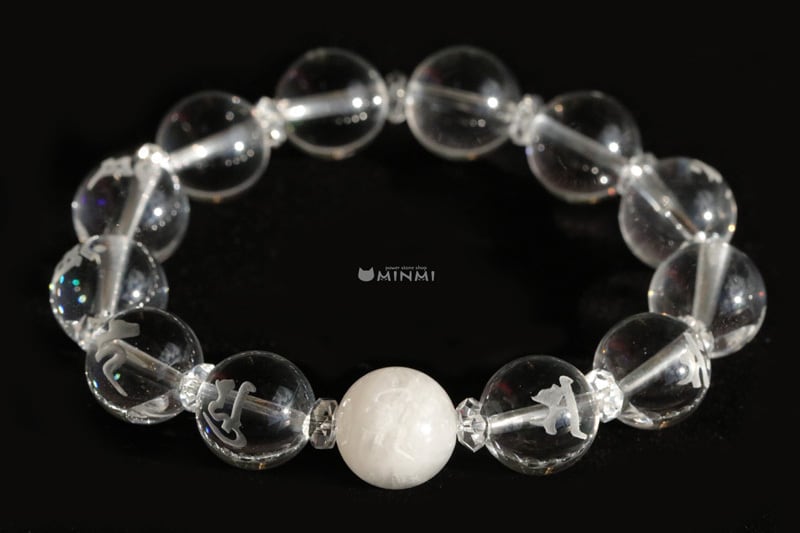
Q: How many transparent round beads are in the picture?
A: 12